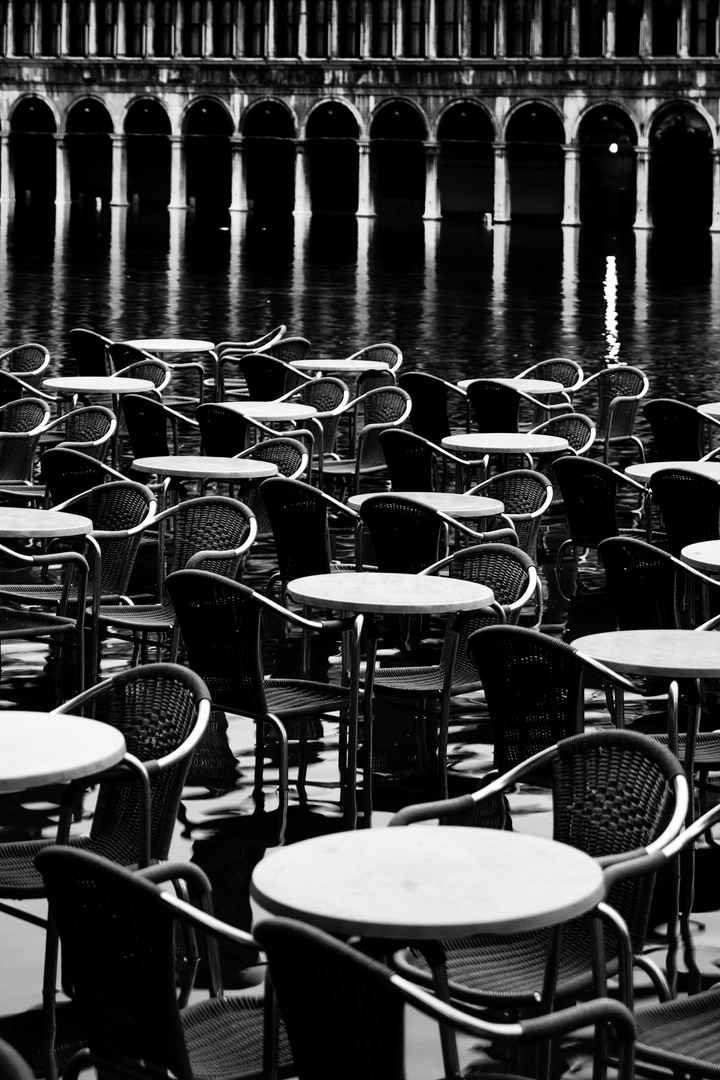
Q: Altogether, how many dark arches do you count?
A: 11